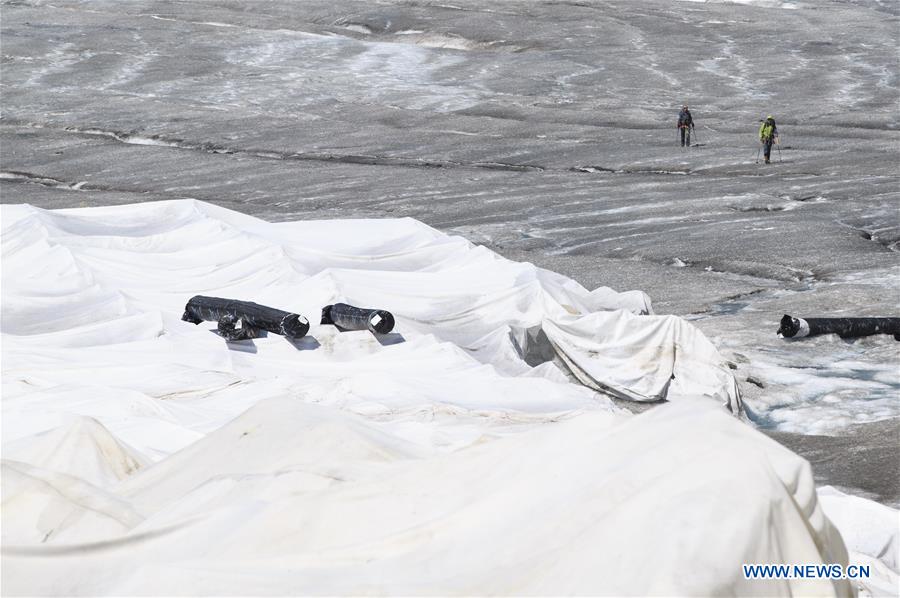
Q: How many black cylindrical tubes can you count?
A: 4